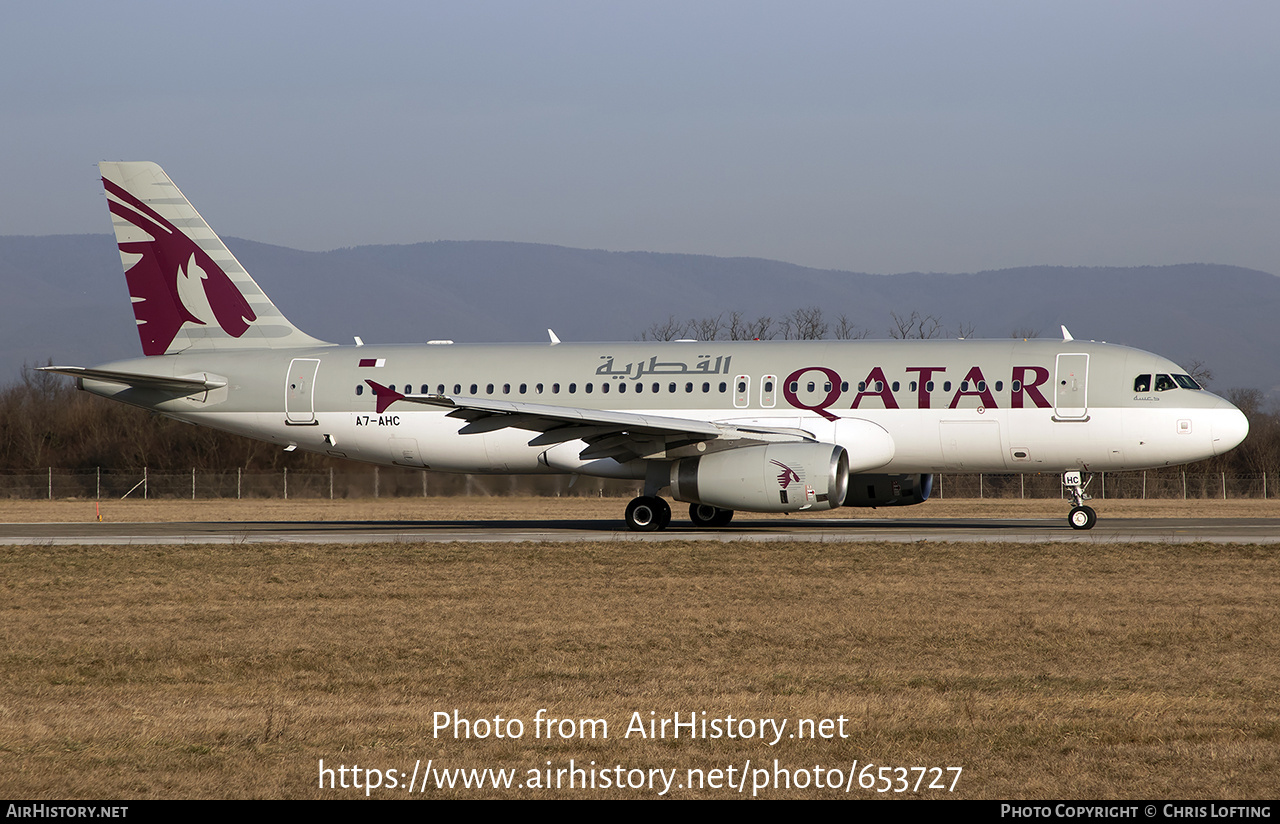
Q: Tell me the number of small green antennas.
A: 0